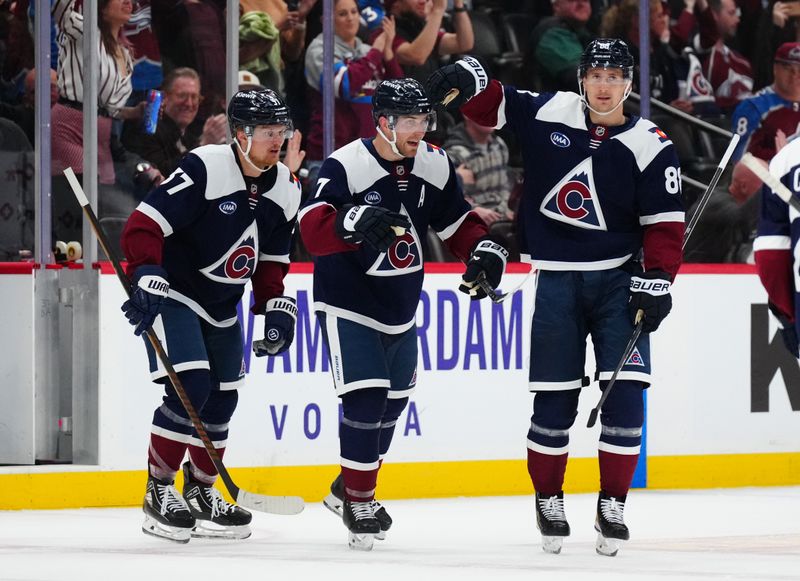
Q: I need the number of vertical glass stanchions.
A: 5